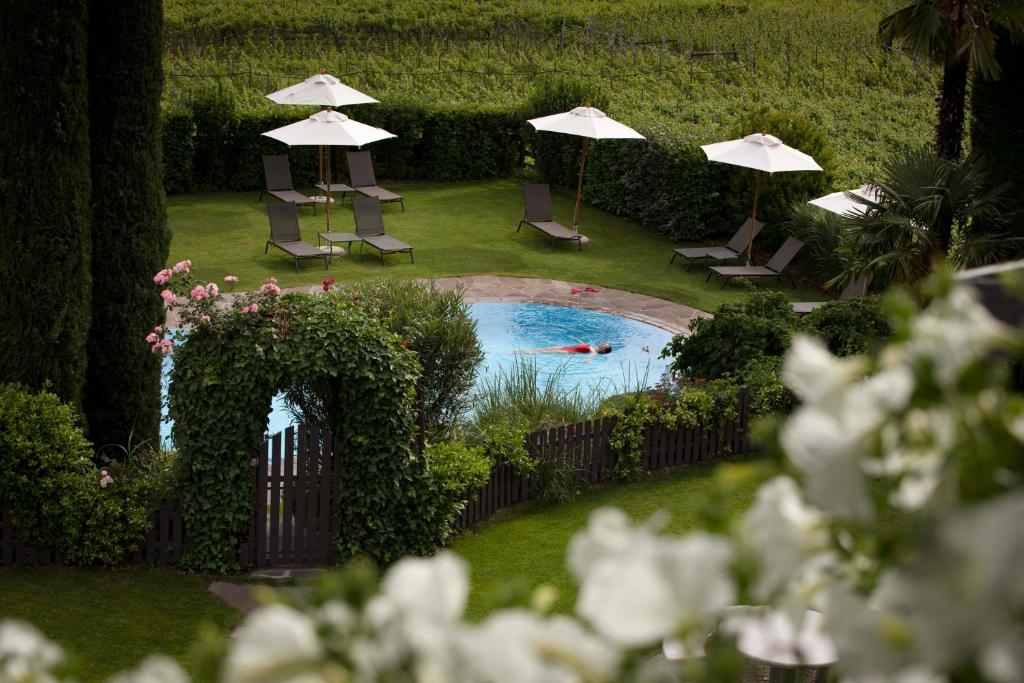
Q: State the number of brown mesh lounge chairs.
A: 8